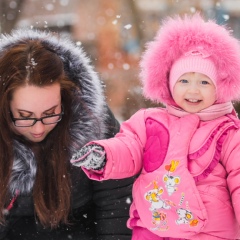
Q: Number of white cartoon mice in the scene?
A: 3